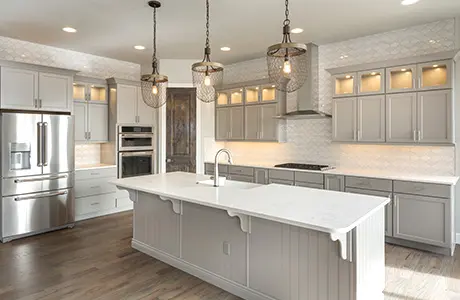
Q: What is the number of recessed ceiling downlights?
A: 5